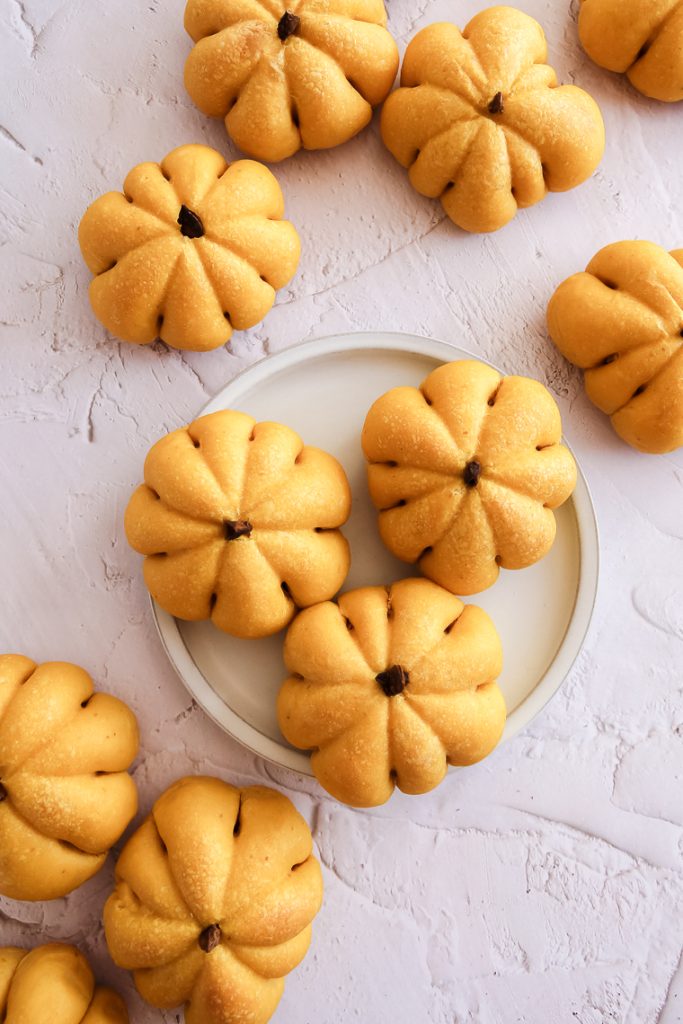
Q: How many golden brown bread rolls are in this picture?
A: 11